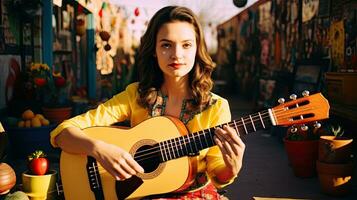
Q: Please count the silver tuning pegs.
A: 6